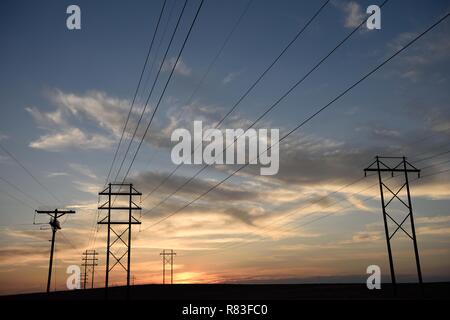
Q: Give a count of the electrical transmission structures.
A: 5